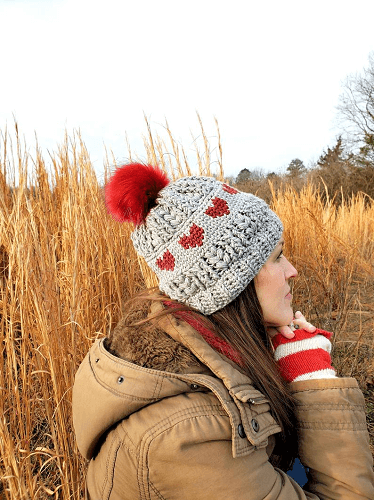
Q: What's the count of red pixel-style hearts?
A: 4